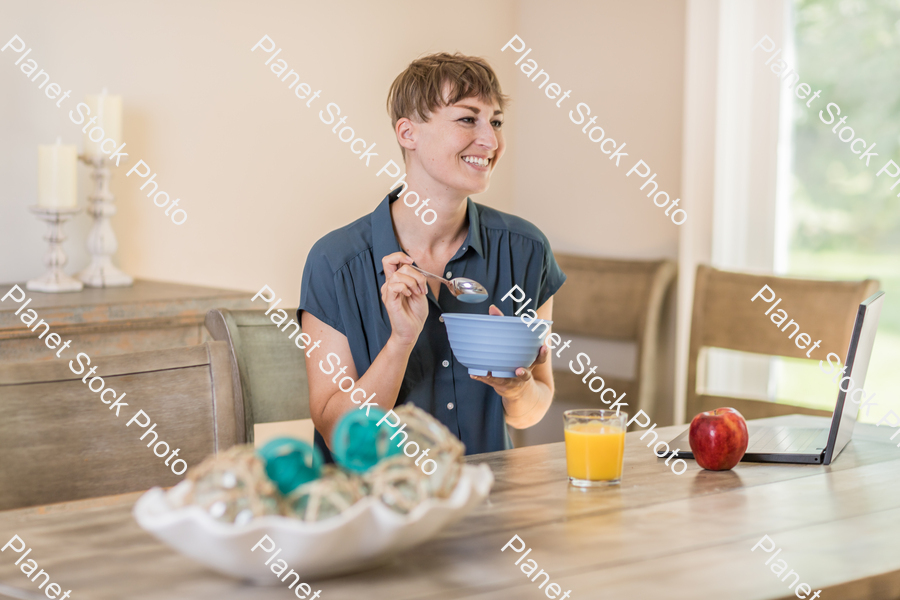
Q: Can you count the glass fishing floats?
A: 6